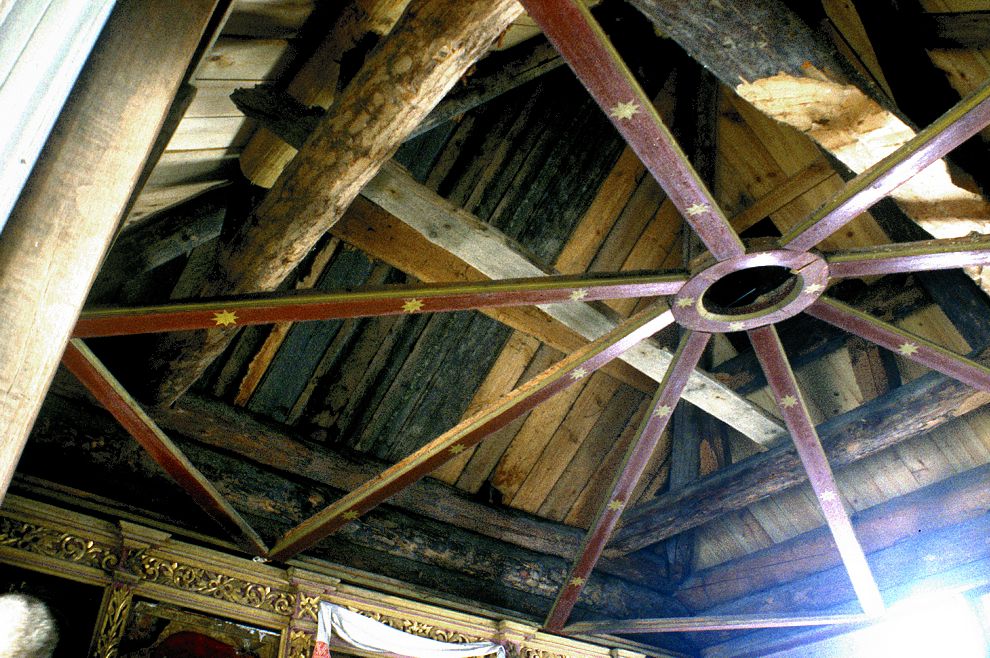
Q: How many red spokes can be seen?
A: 8